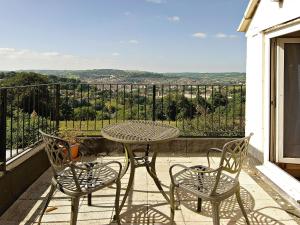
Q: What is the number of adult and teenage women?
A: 0